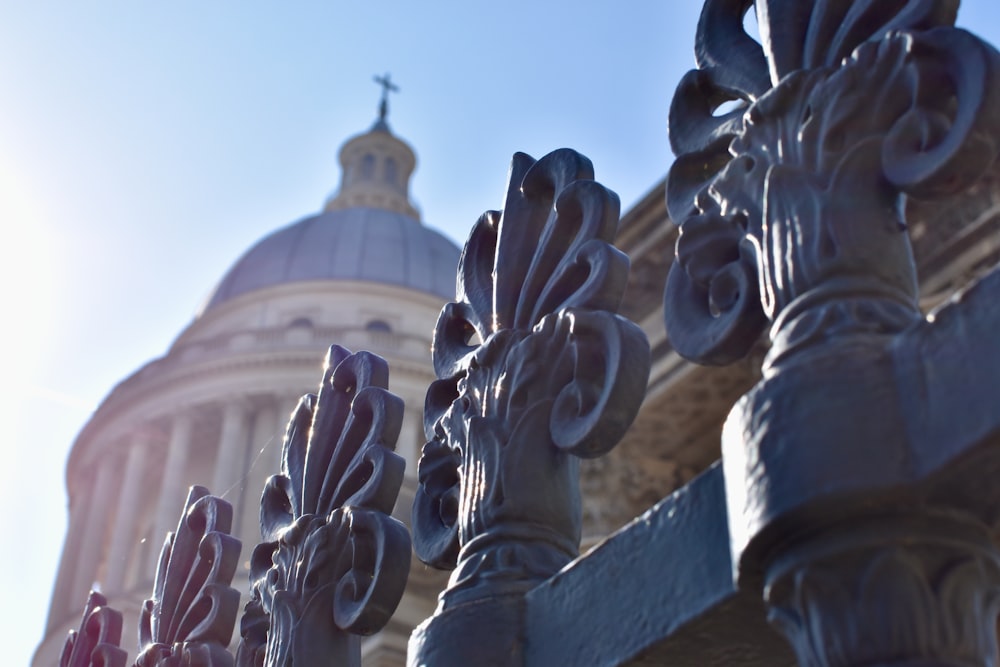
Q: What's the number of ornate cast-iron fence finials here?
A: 5